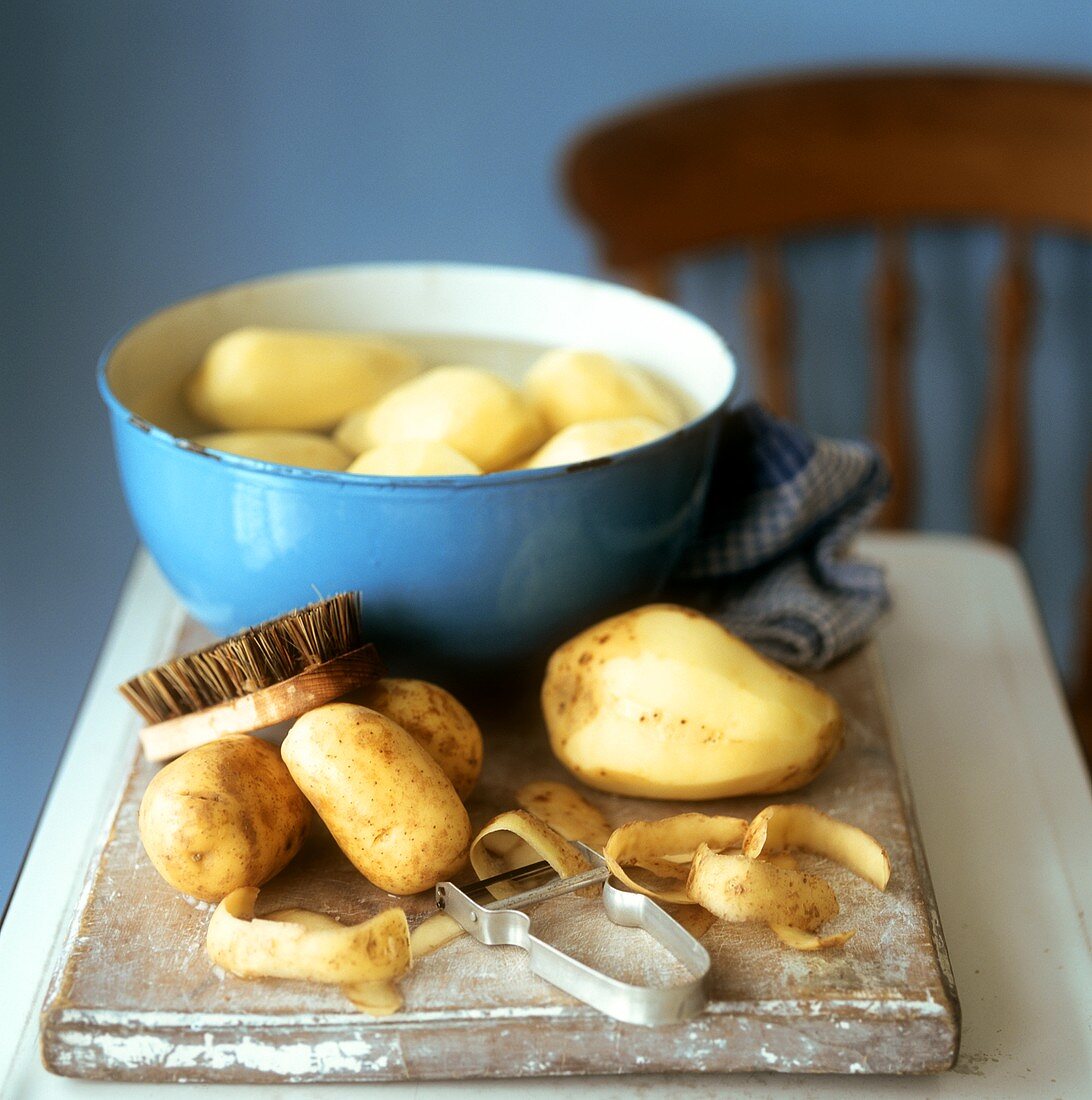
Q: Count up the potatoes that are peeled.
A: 7